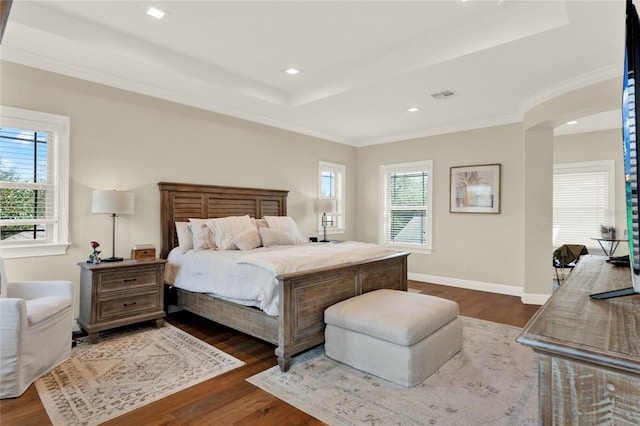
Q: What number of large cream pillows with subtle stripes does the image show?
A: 2